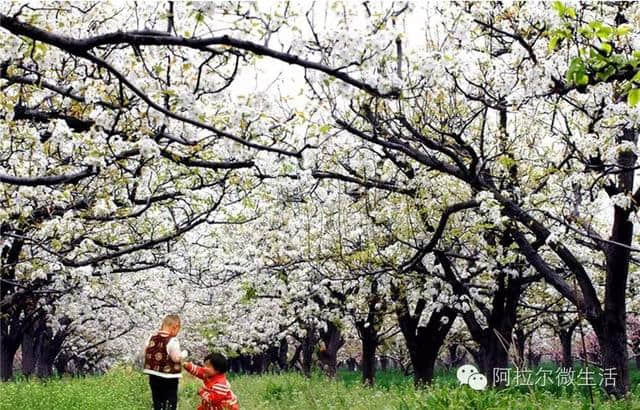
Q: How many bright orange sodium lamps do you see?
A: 0